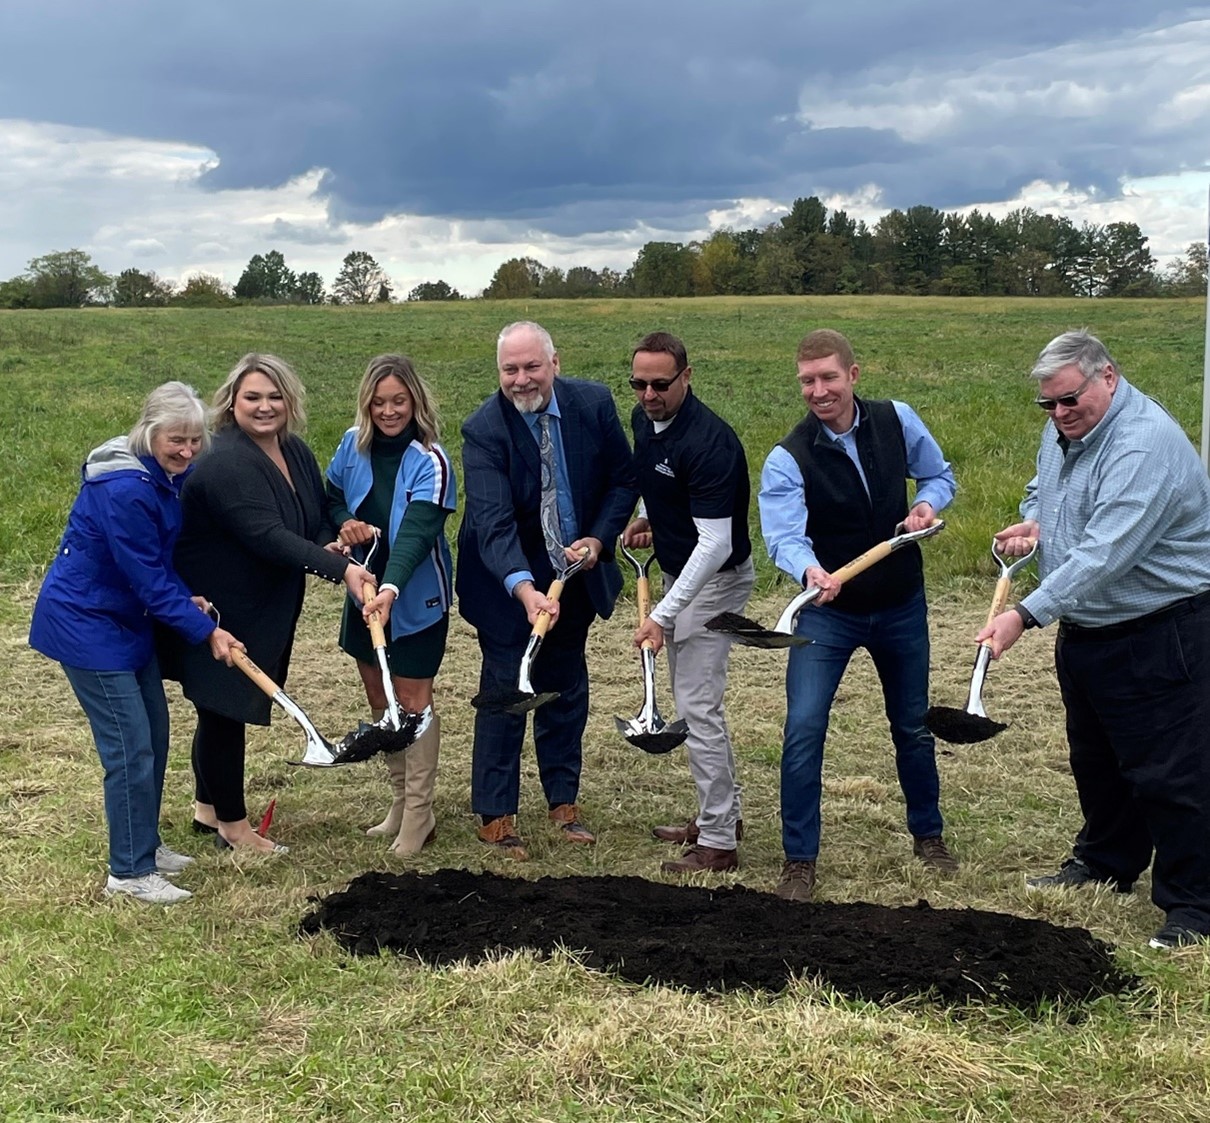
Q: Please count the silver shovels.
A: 6